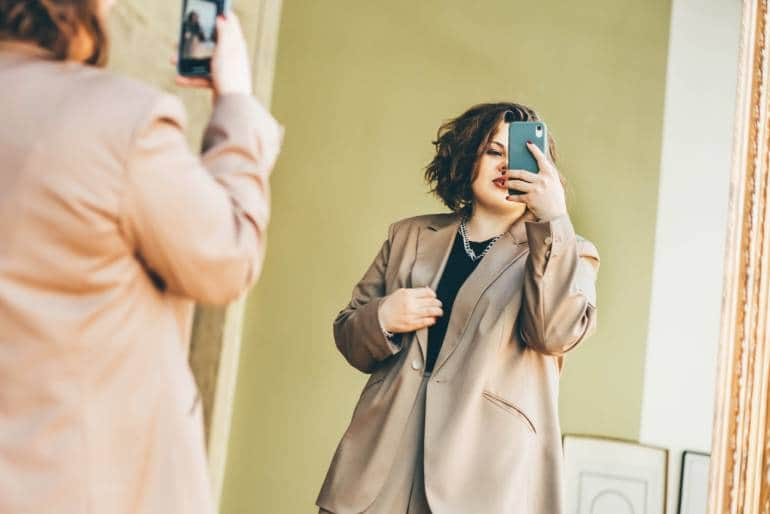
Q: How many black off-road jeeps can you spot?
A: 0